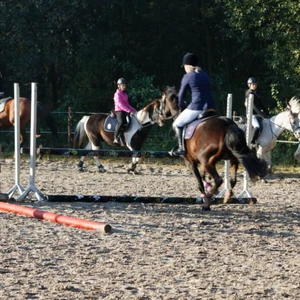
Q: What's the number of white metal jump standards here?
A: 4